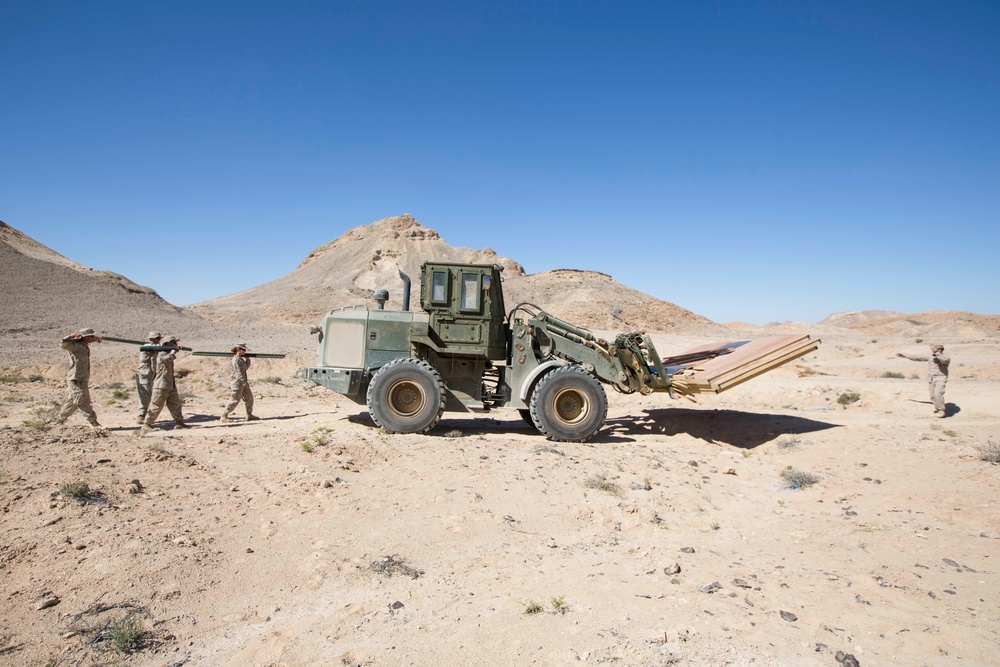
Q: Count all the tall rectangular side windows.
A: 2